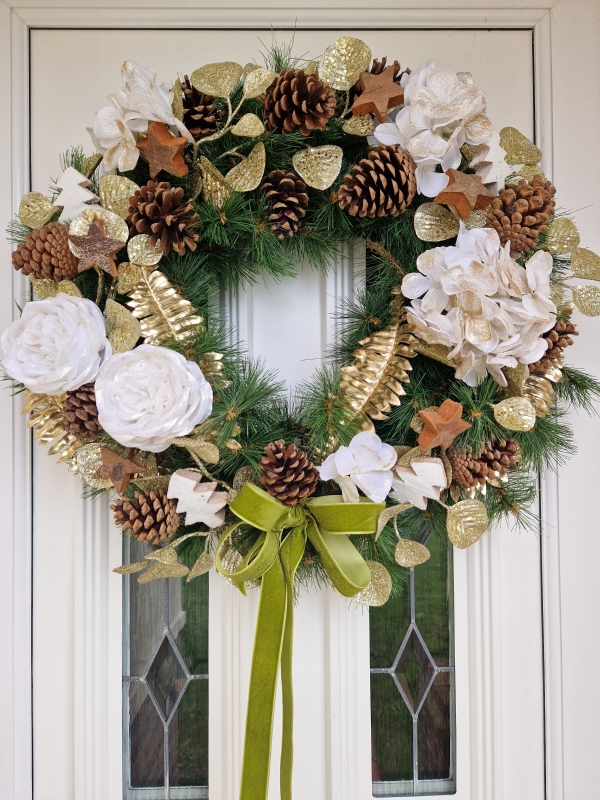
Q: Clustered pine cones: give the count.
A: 13